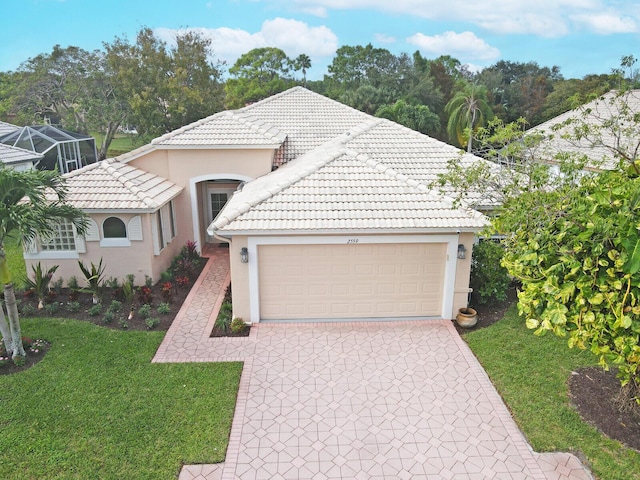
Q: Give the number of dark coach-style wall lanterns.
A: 2